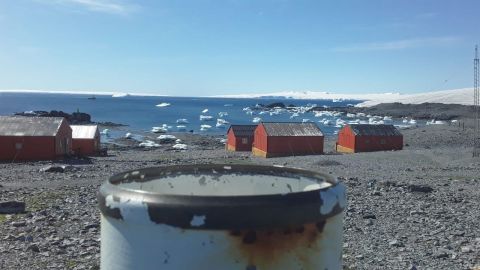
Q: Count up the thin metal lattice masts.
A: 1